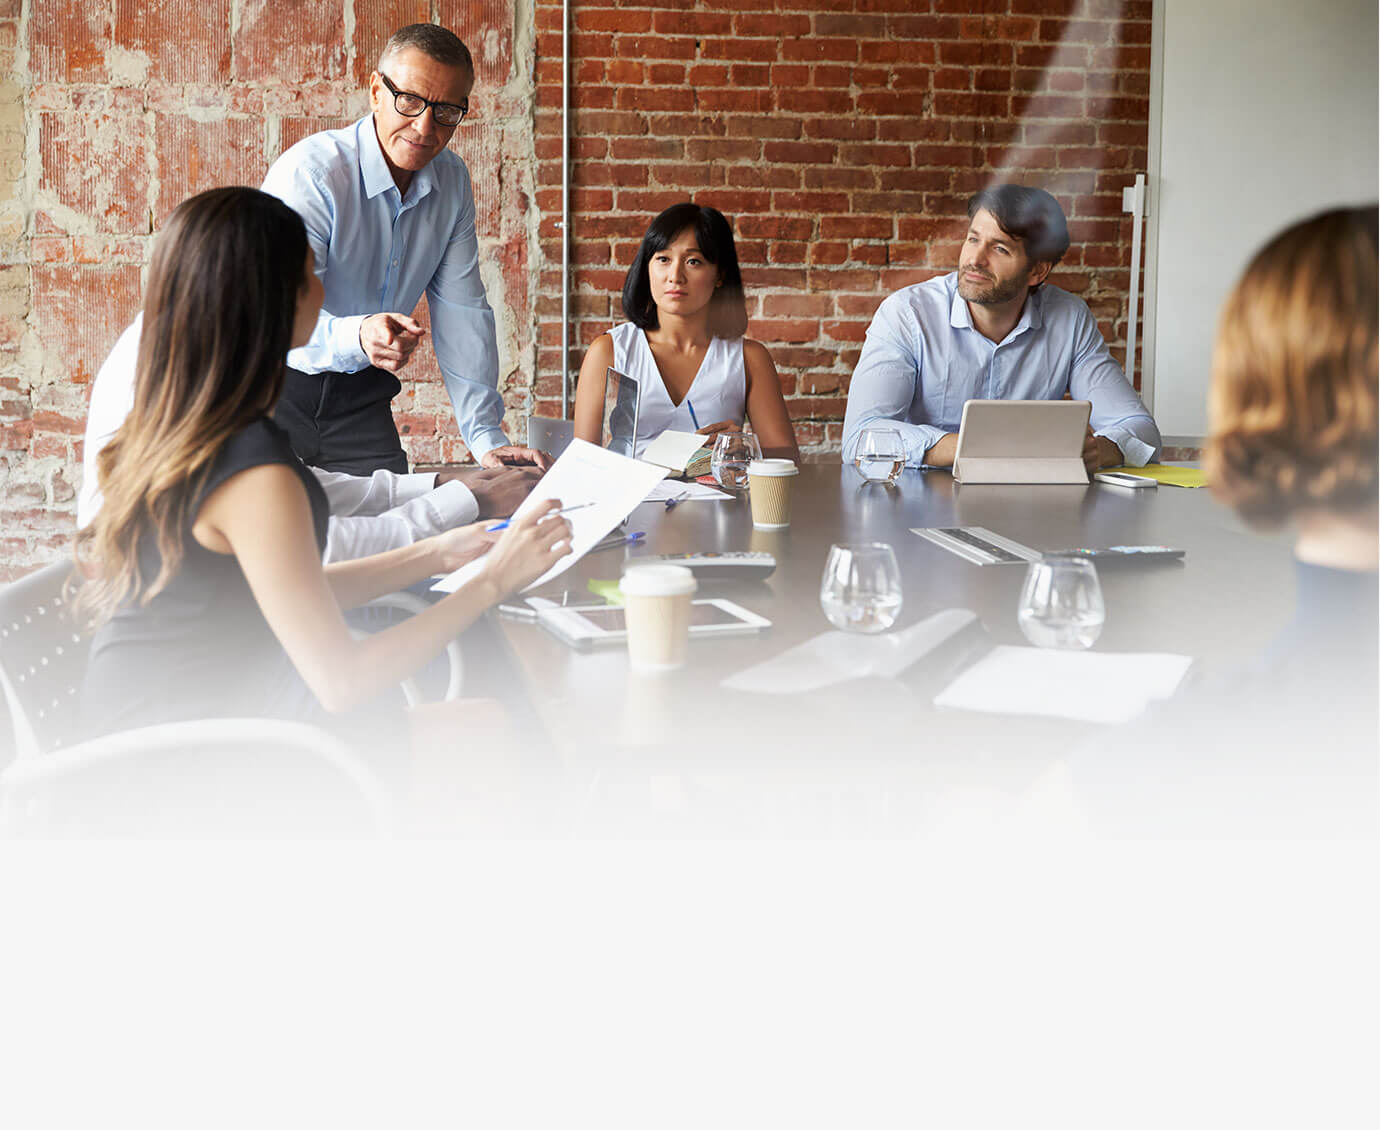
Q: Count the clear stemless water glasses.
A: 4